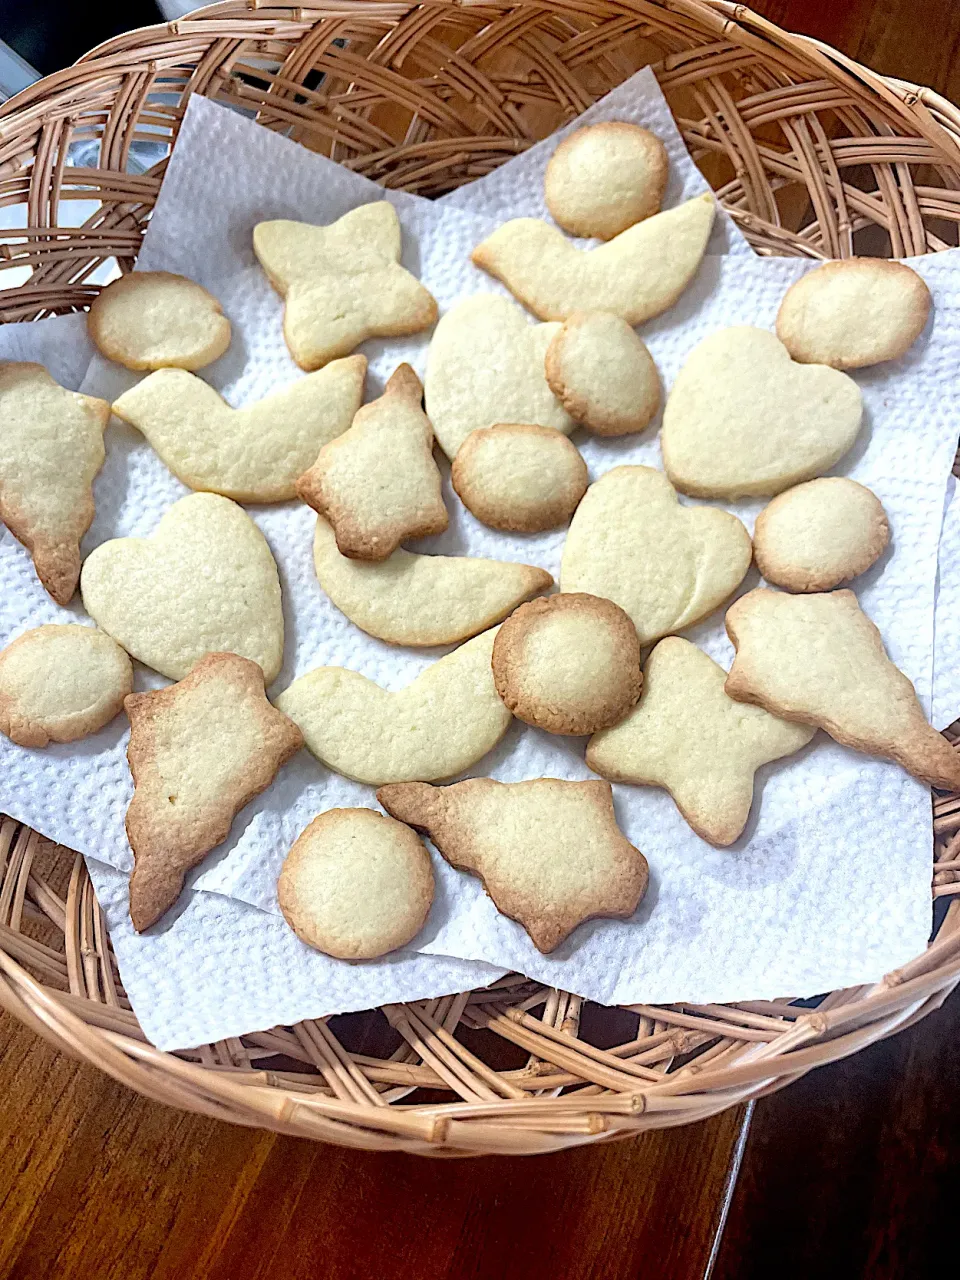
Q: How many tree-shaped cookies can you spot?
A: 5